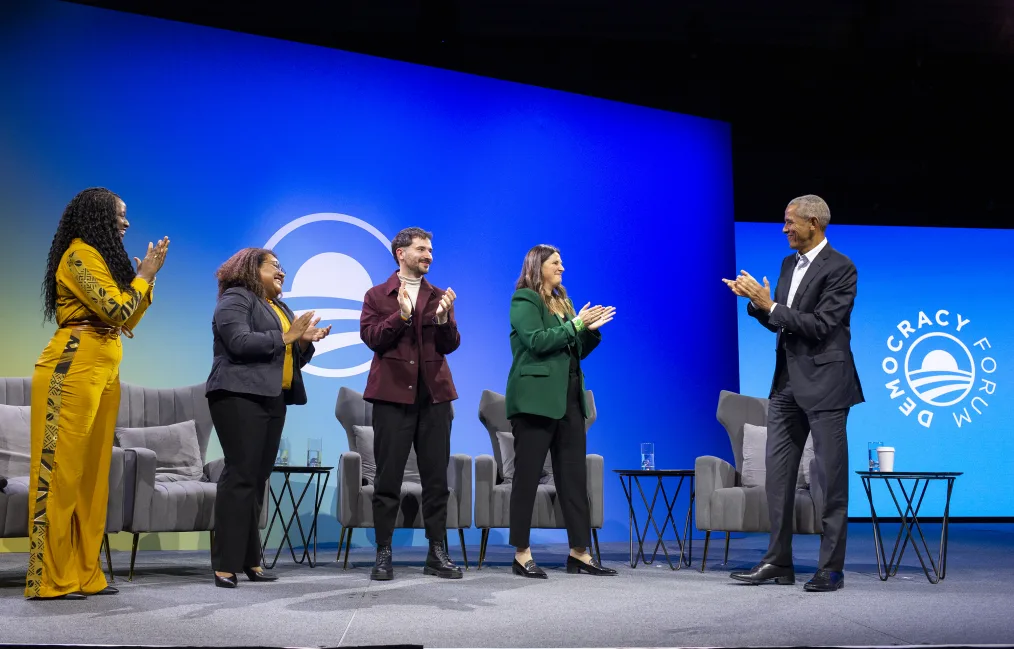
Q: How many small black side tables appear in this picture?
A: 3